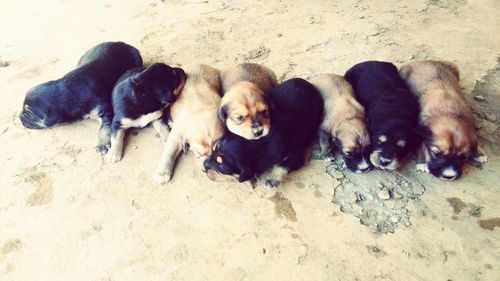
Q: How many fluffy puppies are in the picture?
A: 8